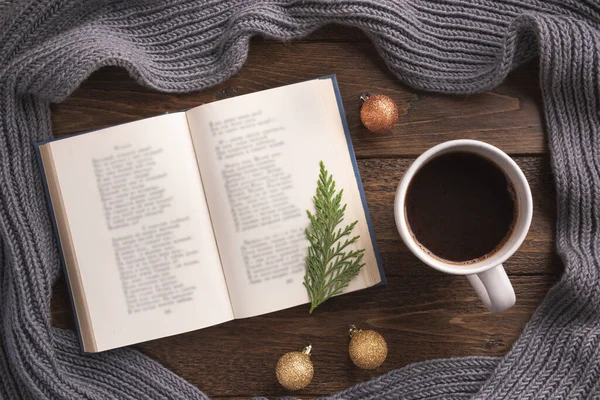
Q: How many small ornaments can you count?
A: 3